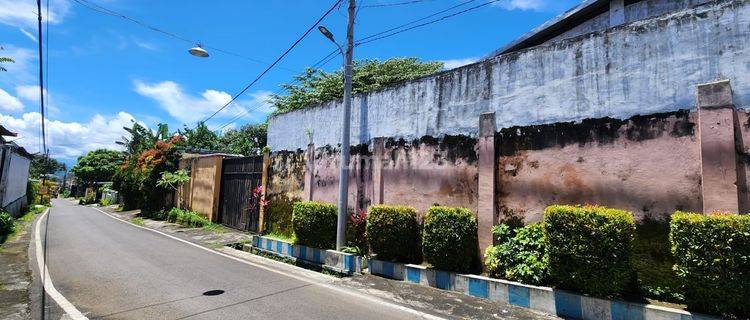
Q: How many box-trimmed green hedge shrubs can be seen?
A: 5